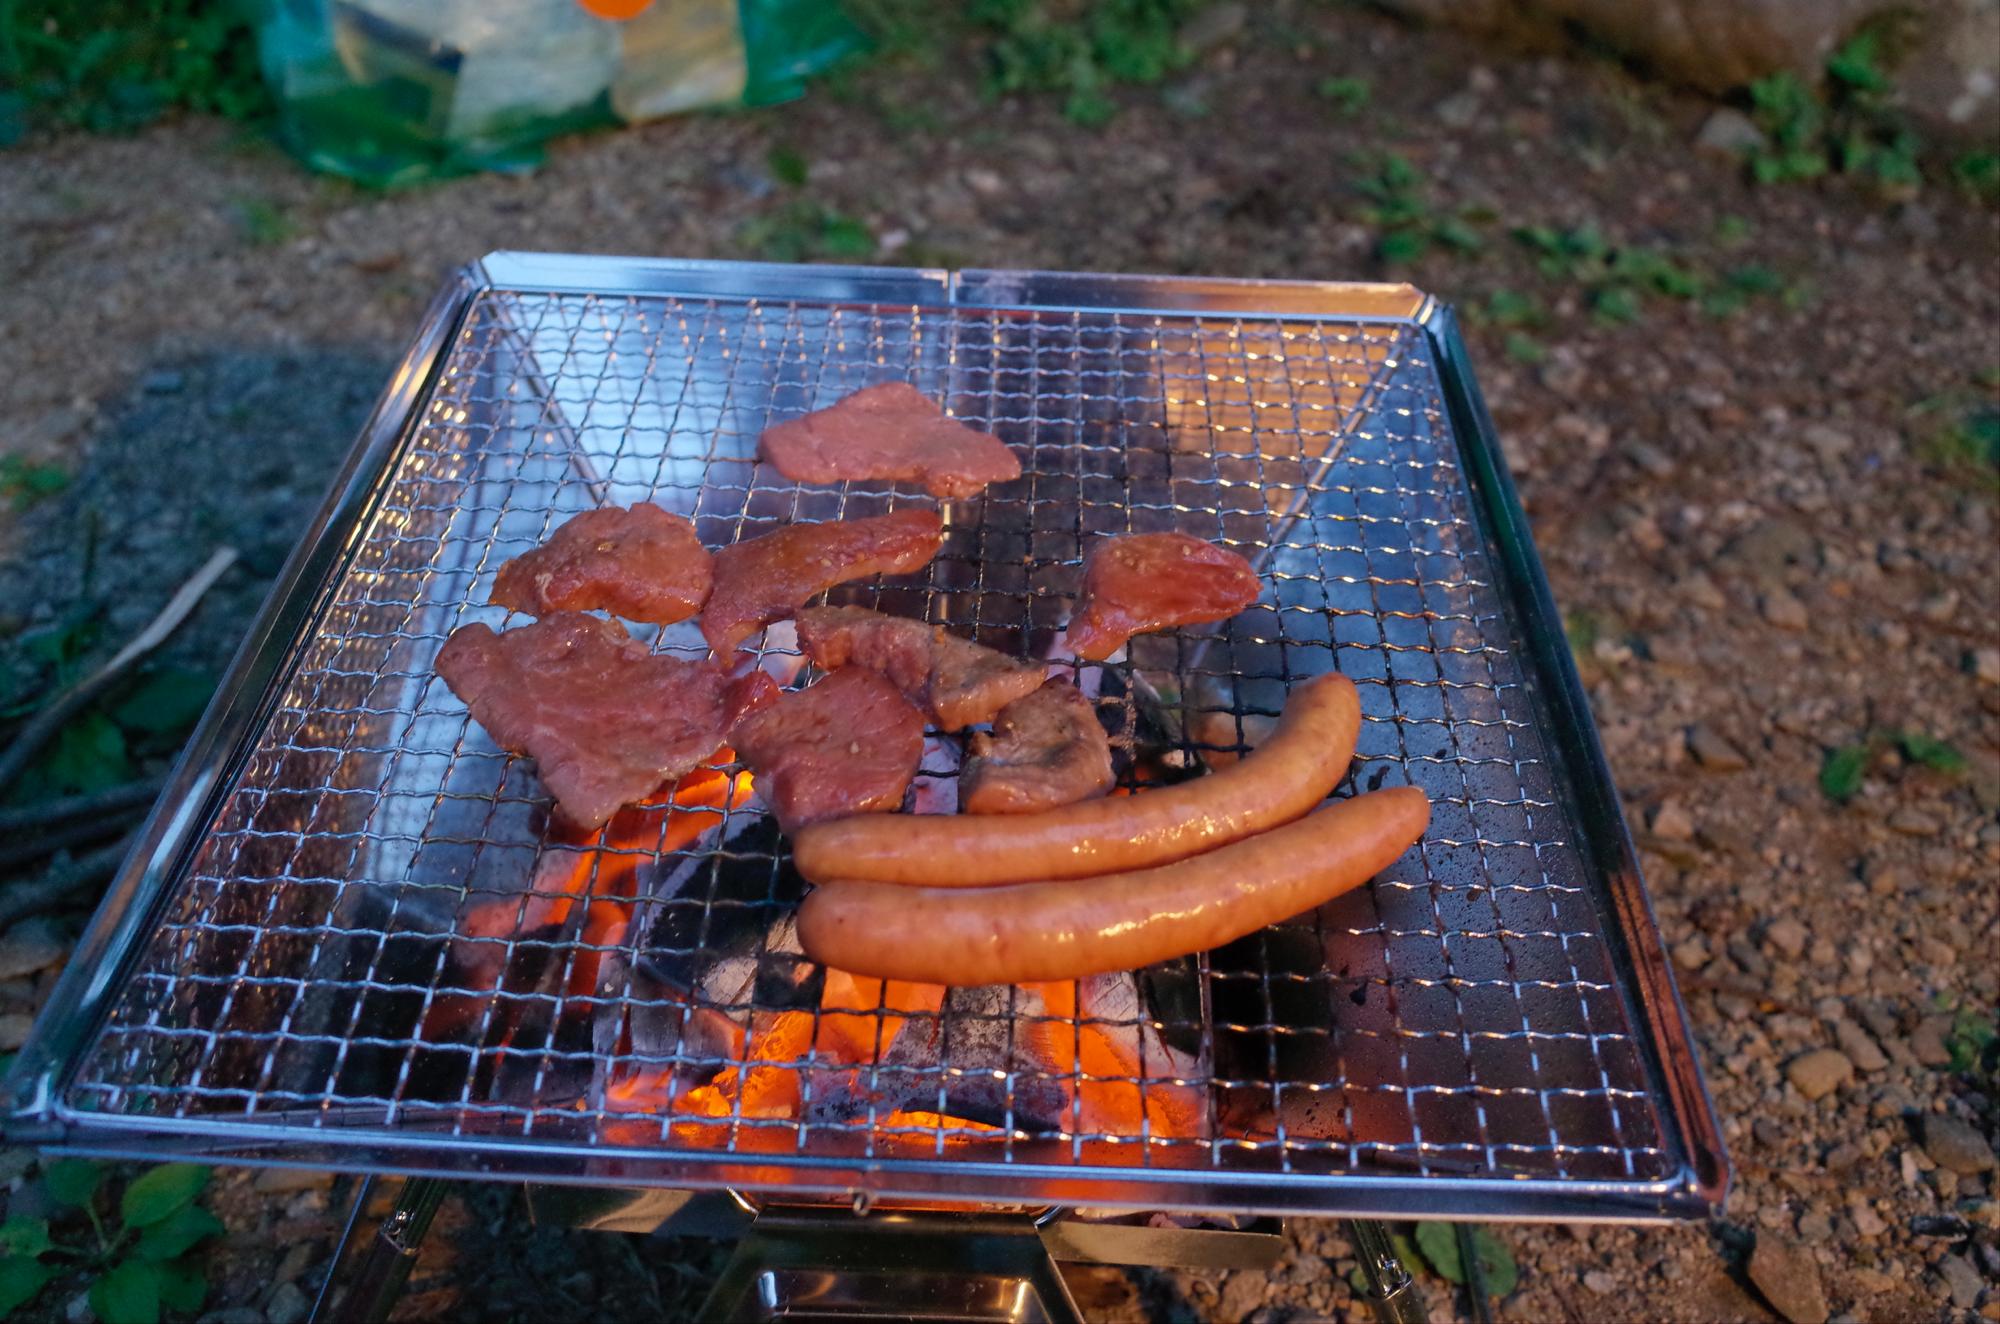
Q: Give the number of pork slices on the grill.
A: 8